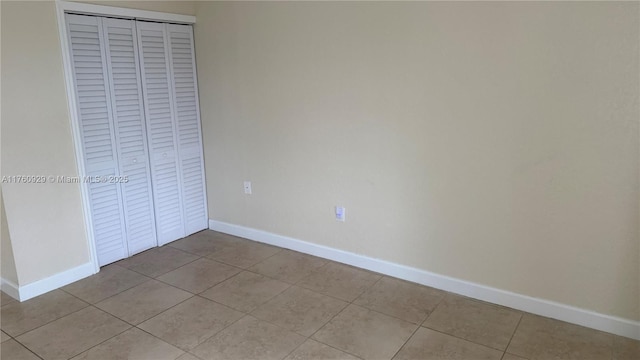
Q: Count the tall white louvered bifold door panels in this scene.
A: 4